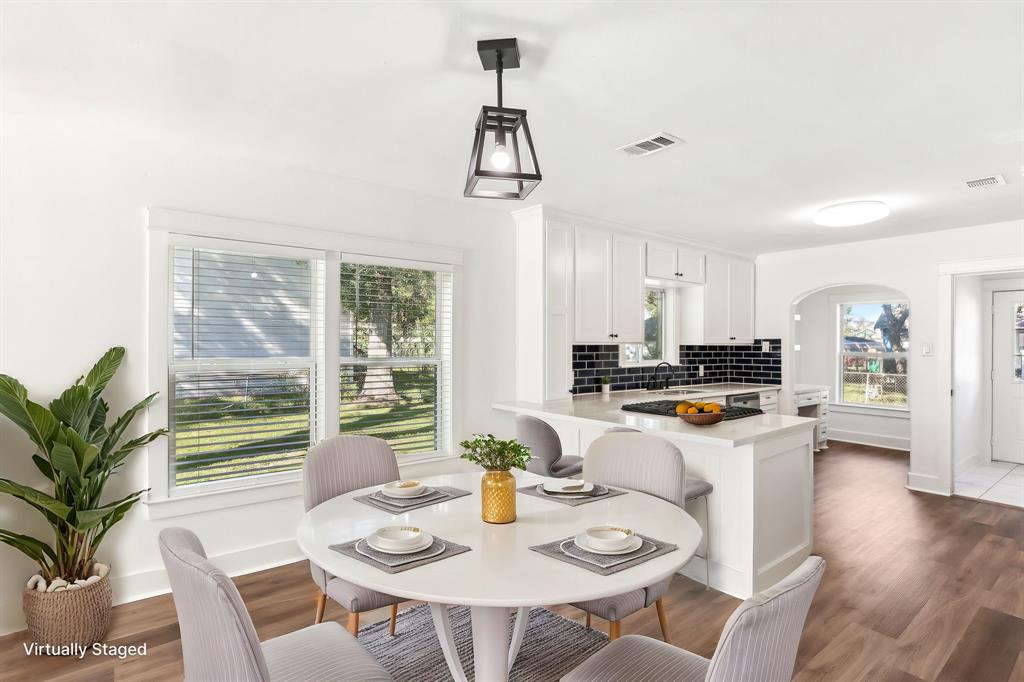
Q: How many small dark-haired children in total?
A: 0